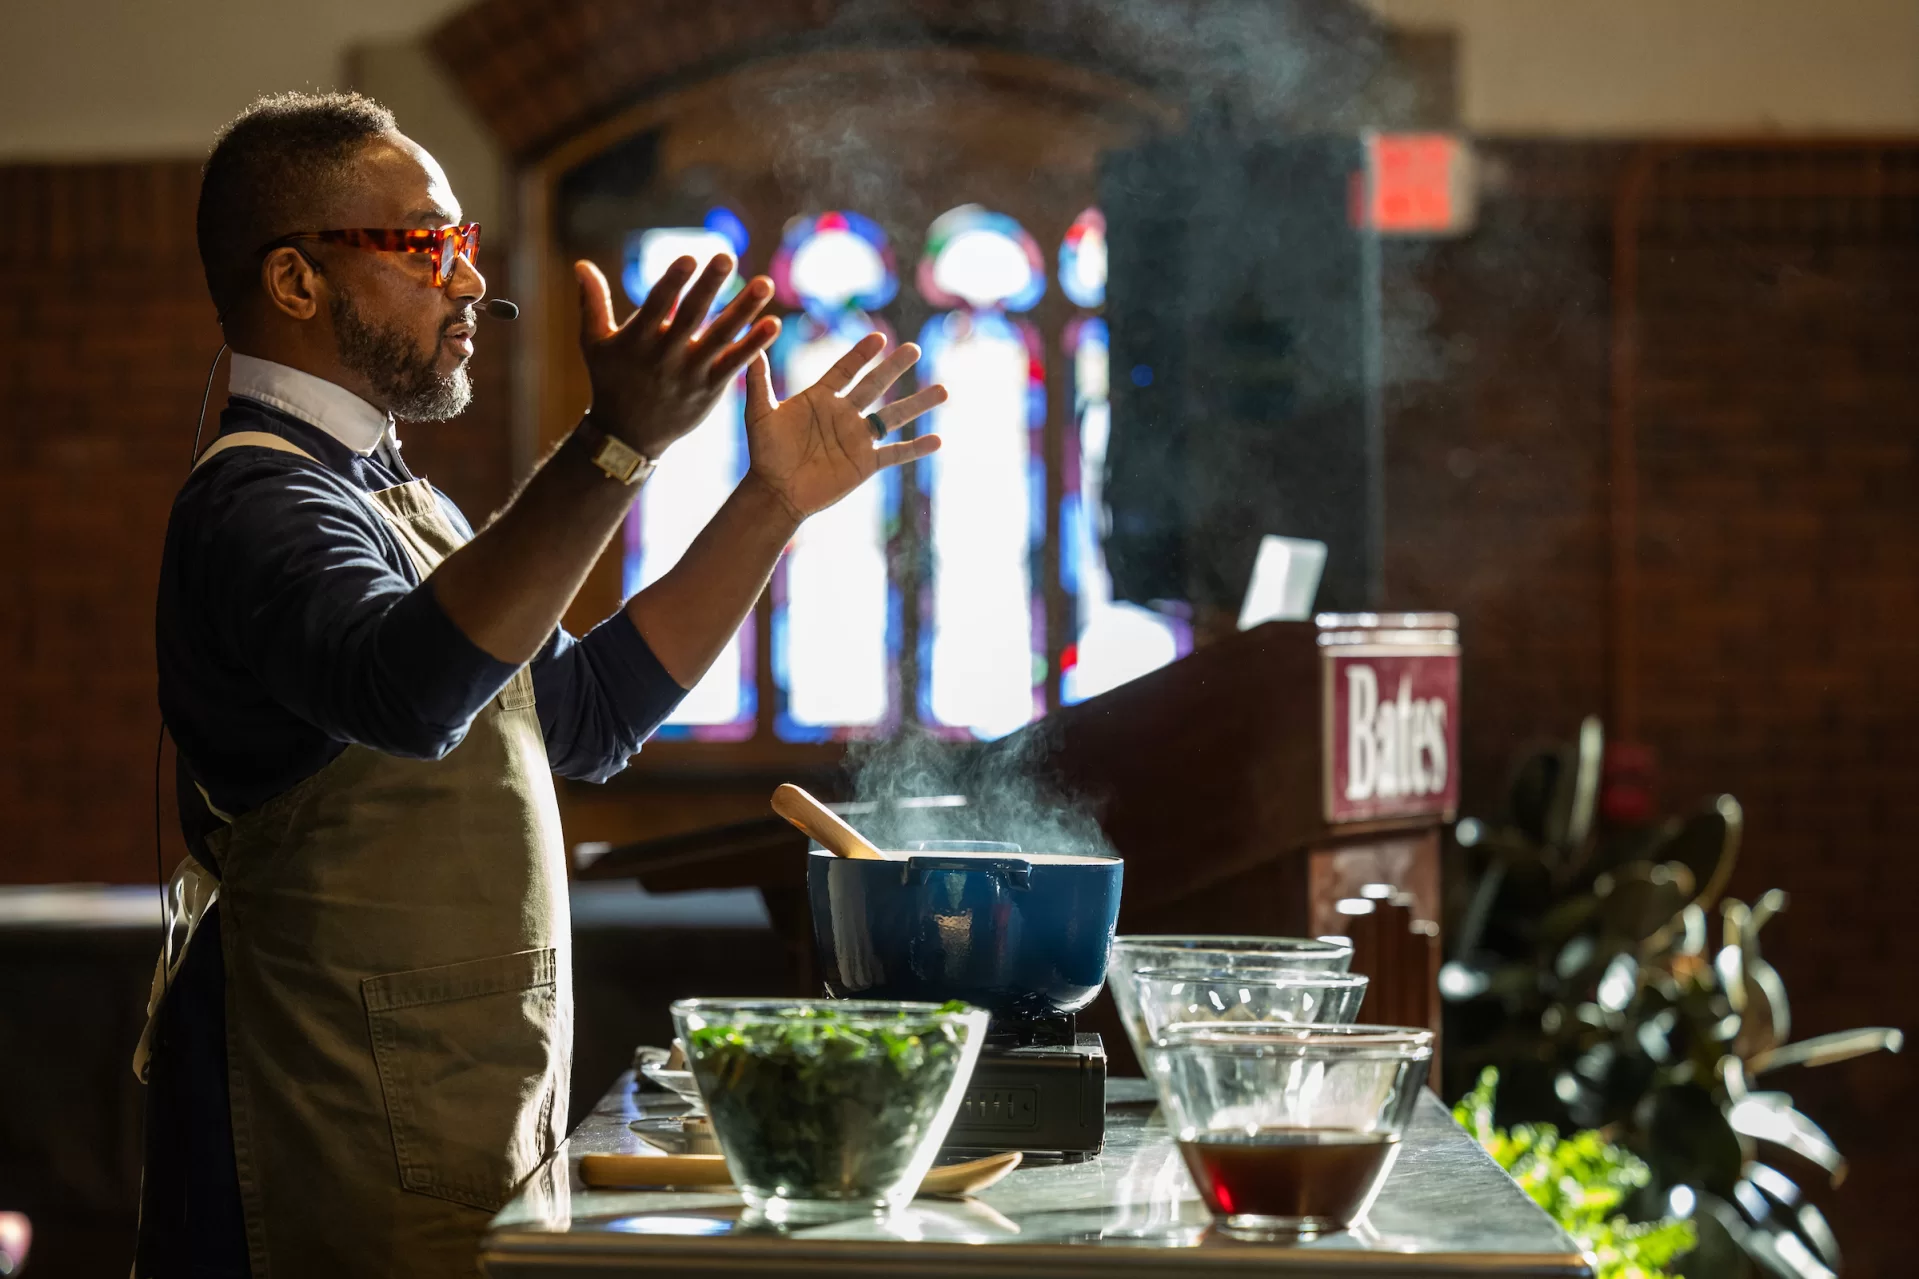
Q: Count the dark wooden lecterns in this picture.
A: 1